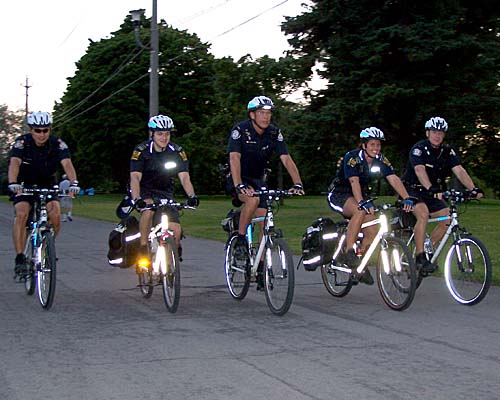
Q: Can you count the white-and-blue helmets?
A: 5